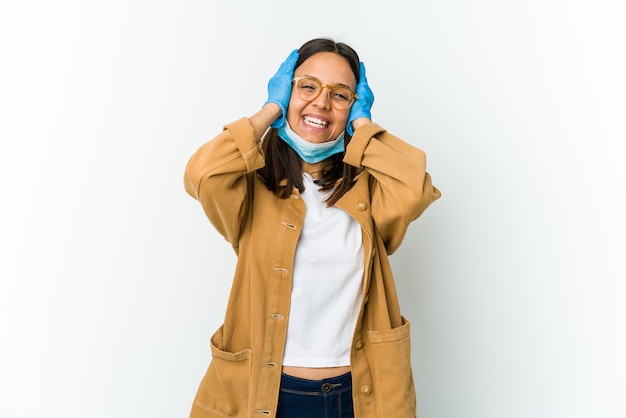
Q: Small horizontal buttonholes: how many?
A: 6